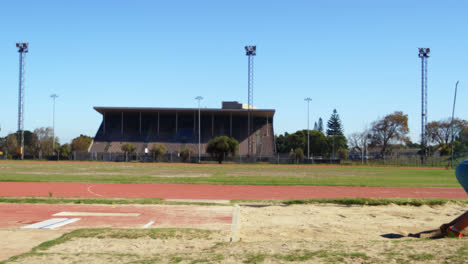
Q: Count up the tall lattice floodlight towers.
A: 3